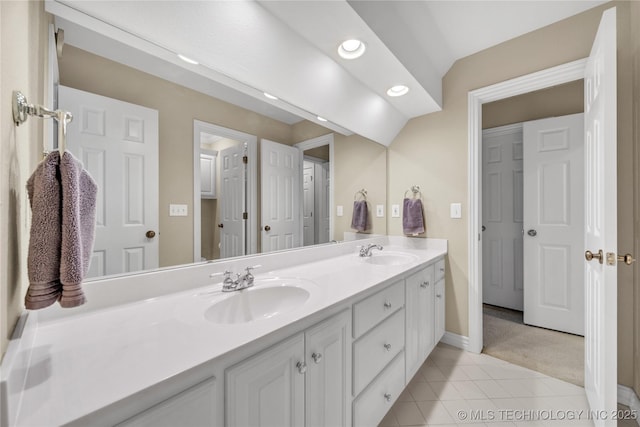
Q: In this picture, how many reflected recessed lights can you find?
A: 3